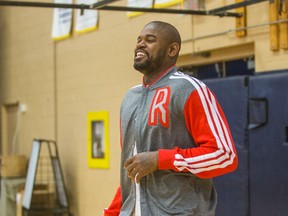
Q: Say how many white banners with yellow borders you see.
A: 4